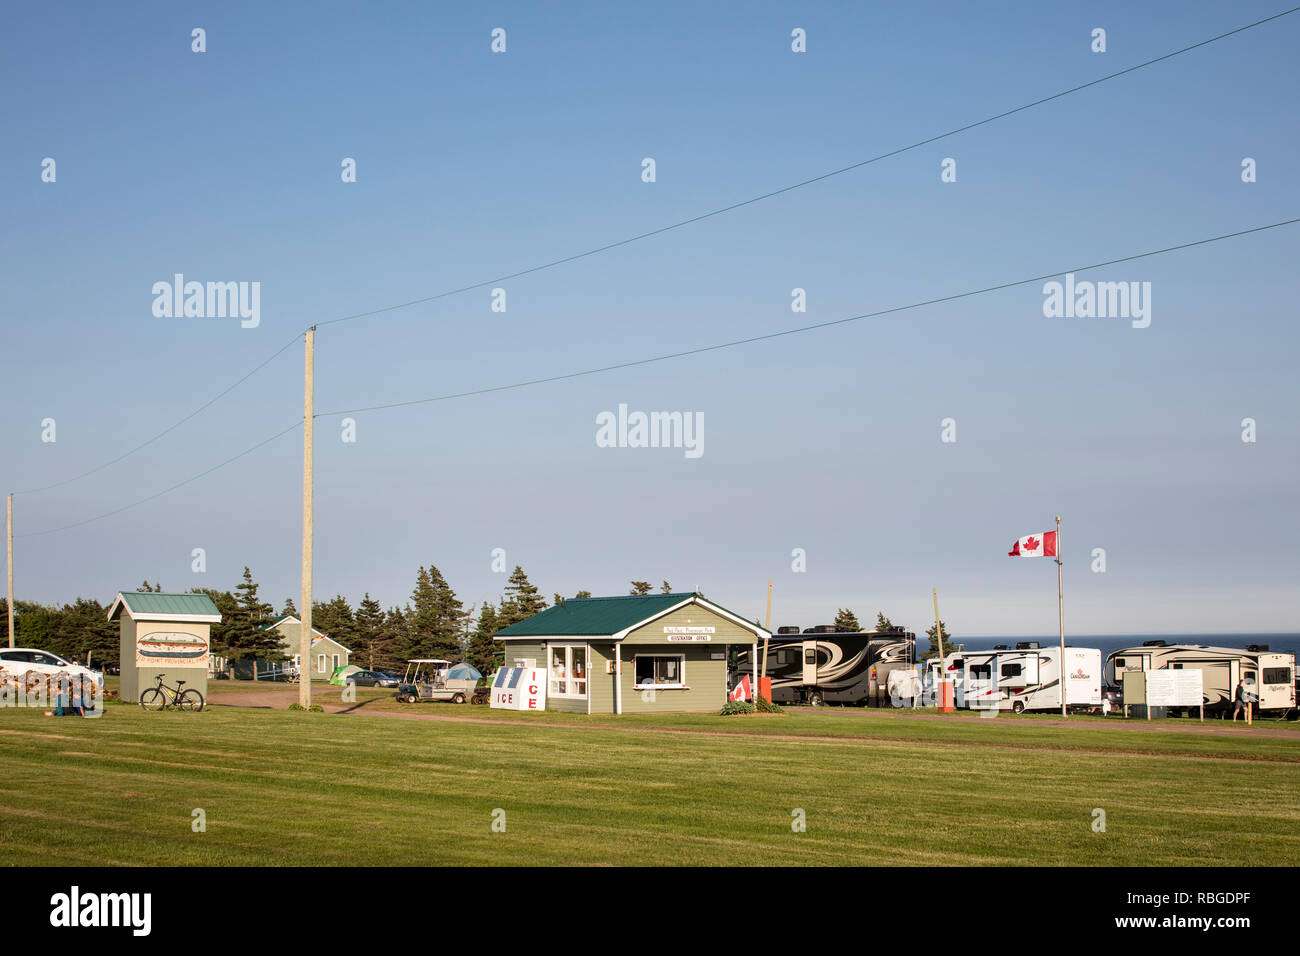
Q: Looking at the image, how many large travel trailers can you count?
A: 3